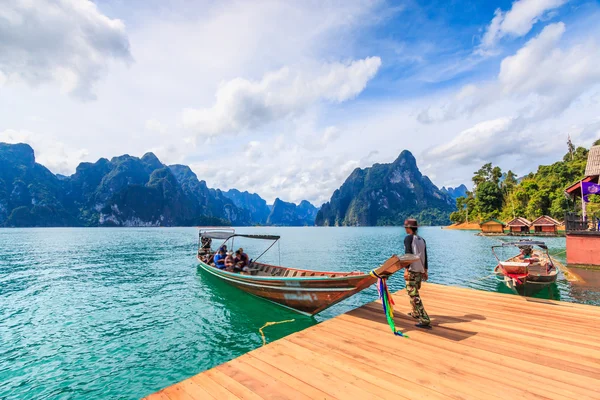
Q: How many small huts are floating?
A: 3